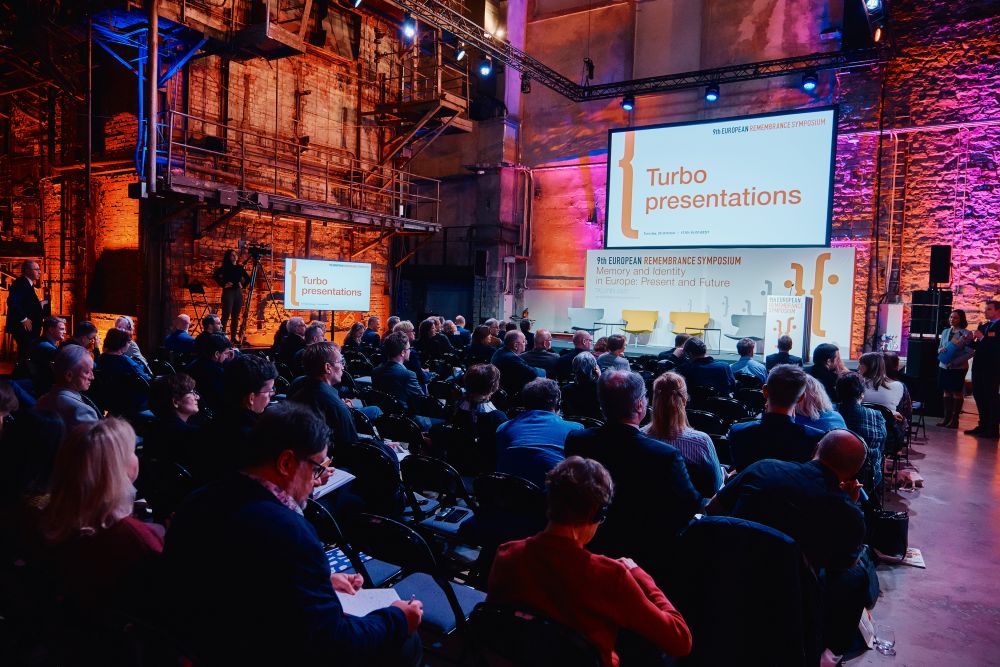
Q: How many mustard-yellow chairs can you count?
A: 2